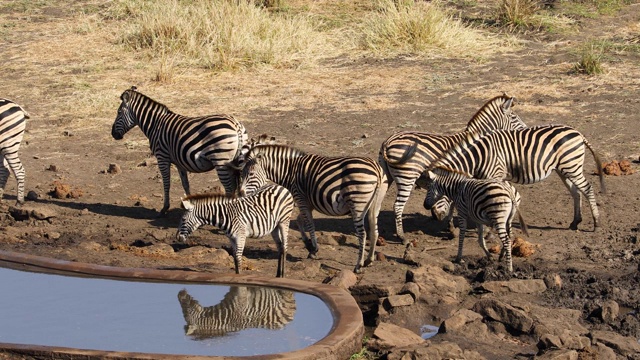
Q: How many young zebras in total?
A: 2